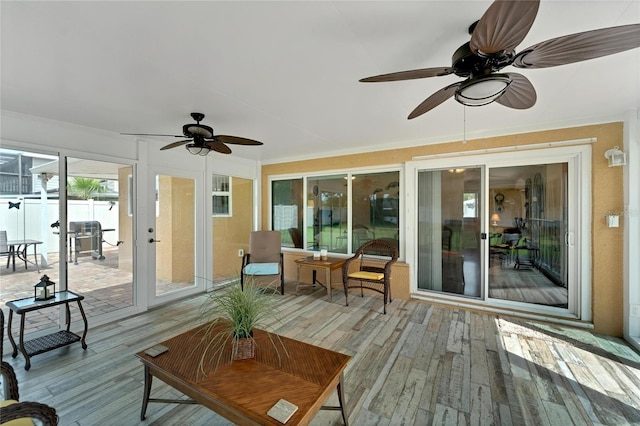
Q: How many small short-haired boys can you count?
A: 0